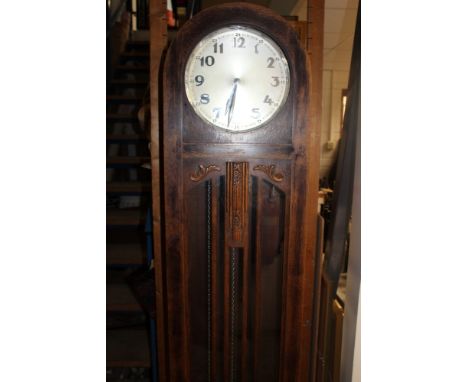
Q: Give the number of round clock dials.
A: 1